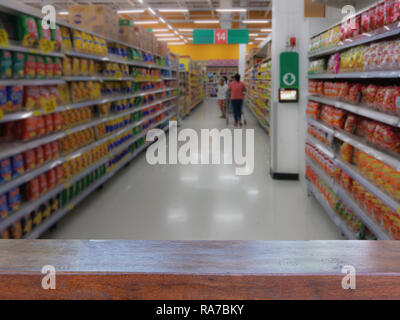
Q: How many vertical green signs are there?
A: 1